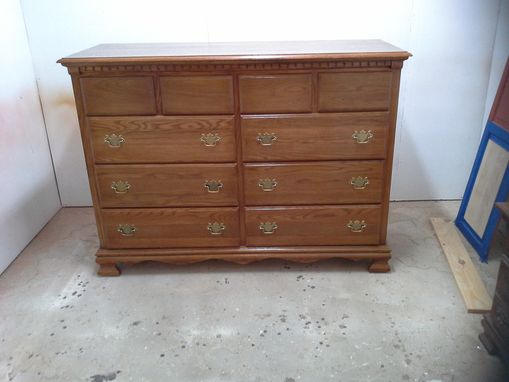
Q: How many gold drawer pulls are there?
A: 12